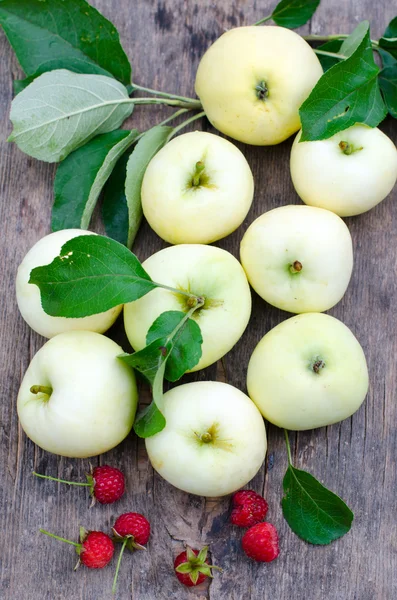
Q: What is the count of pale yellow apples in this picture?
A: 9